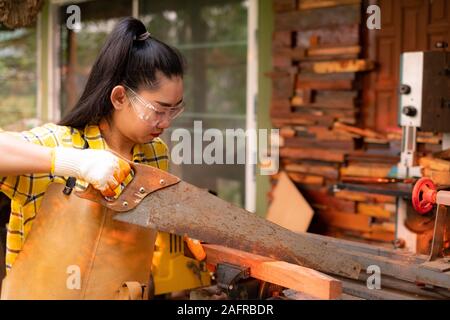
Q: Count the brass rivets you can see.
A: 3